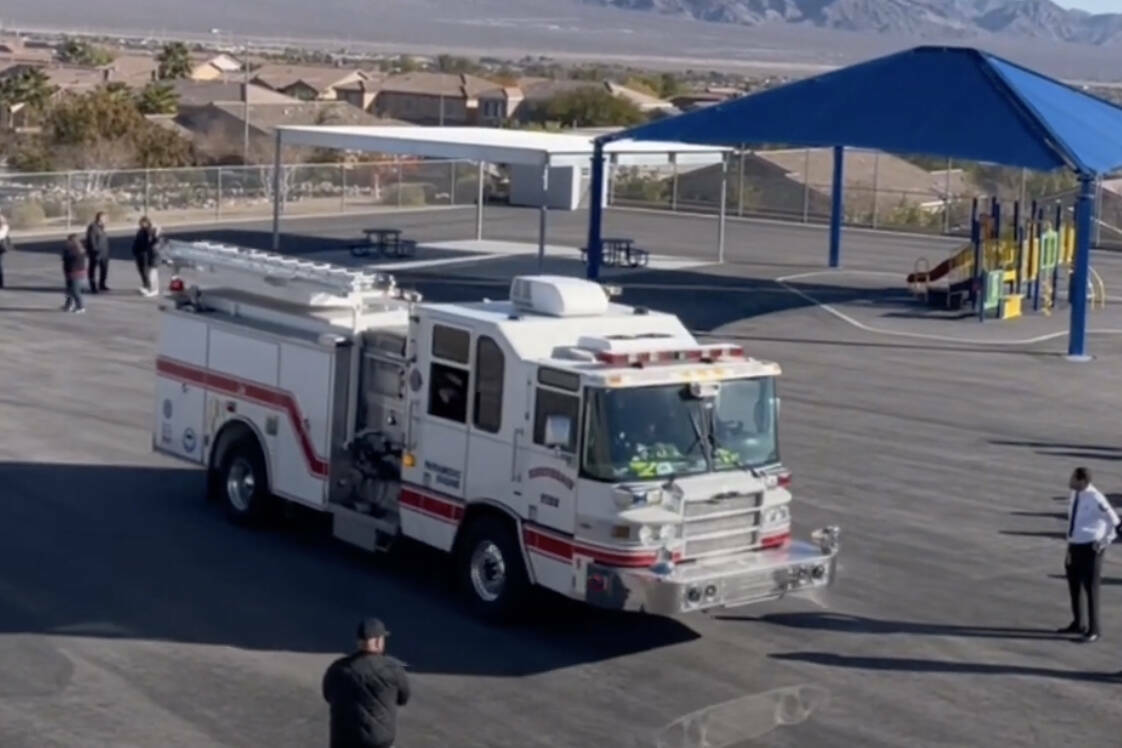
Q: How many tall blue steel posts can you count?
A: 3